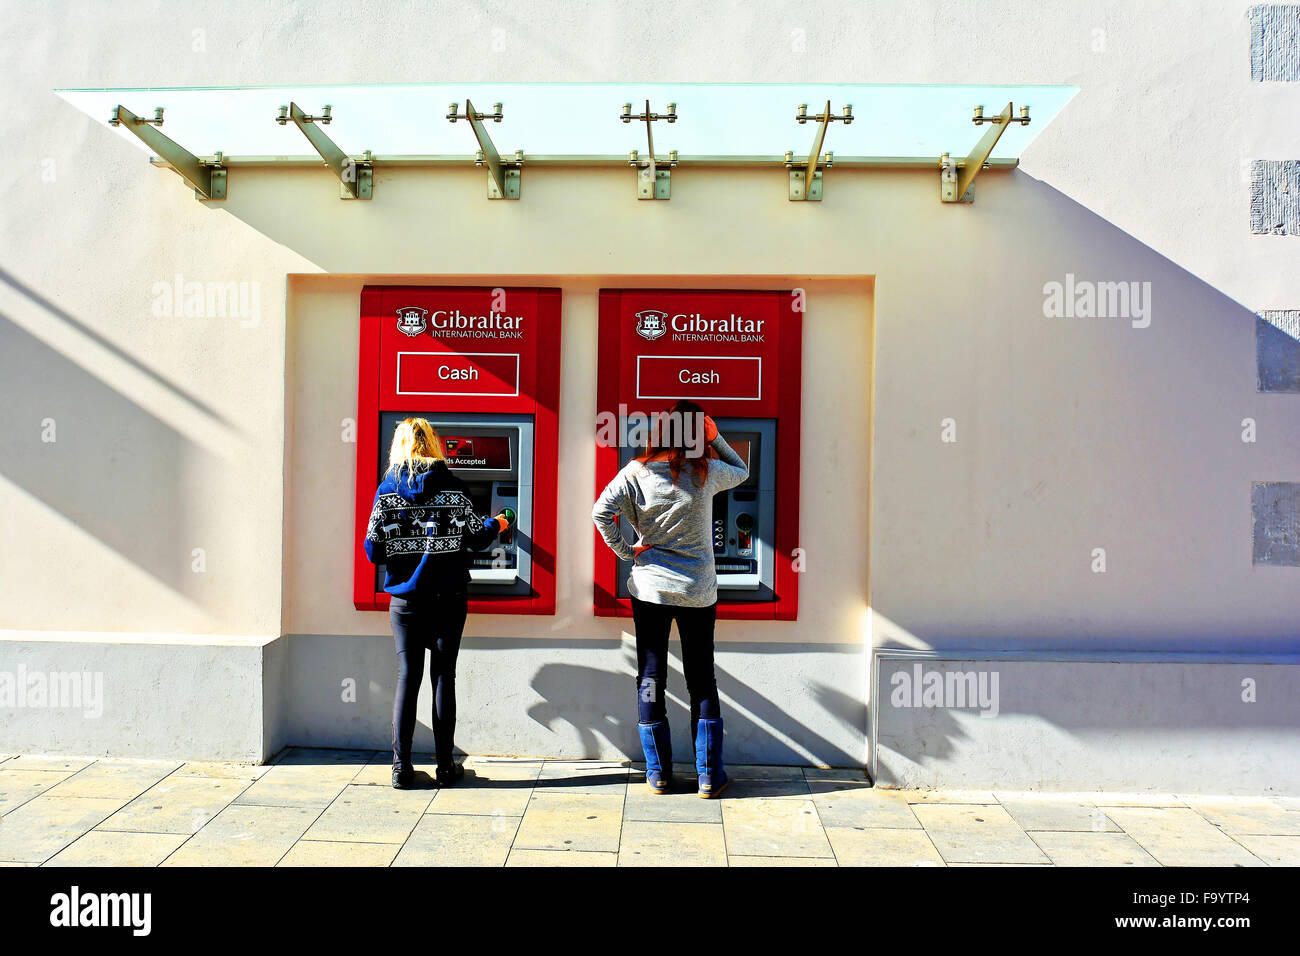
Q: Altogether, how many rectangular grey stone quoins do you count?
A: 4